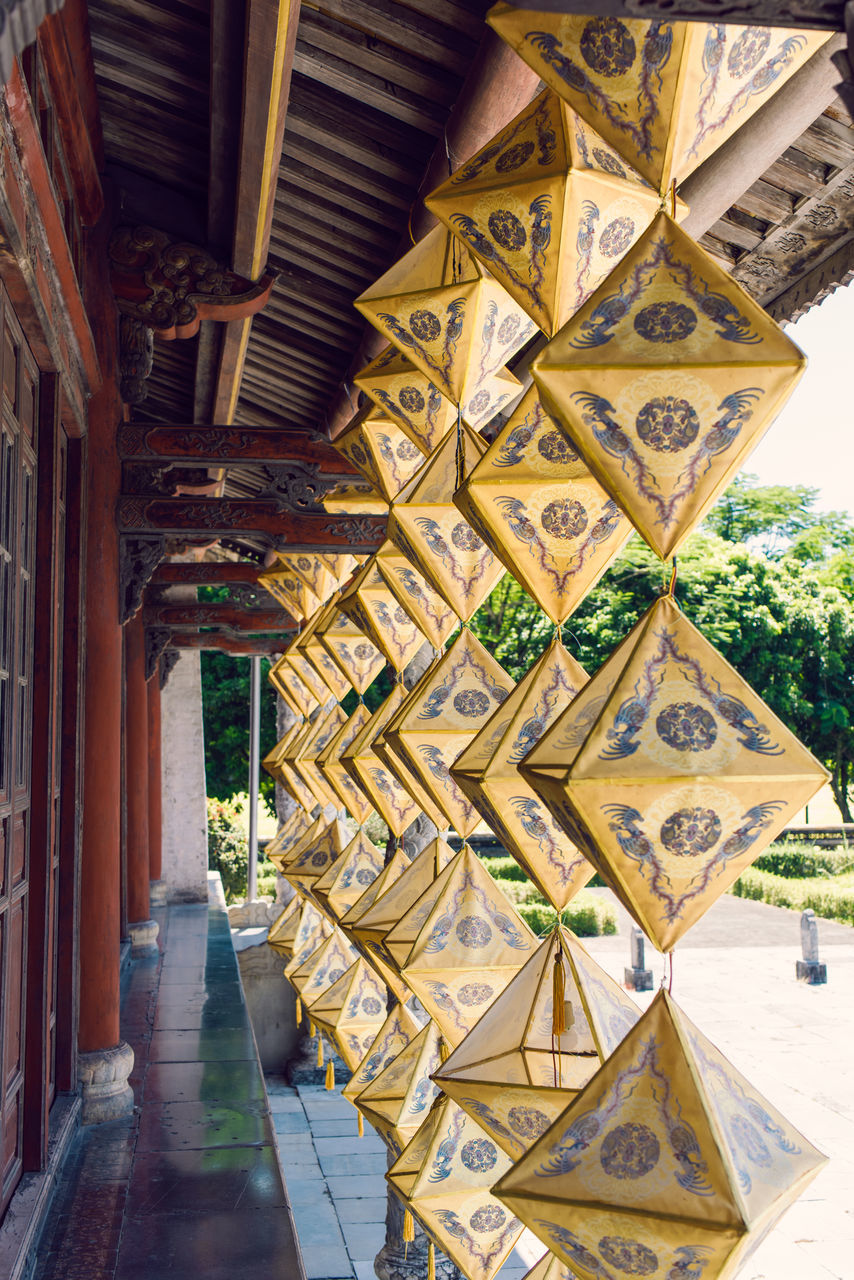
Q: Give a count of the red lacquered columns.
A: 3